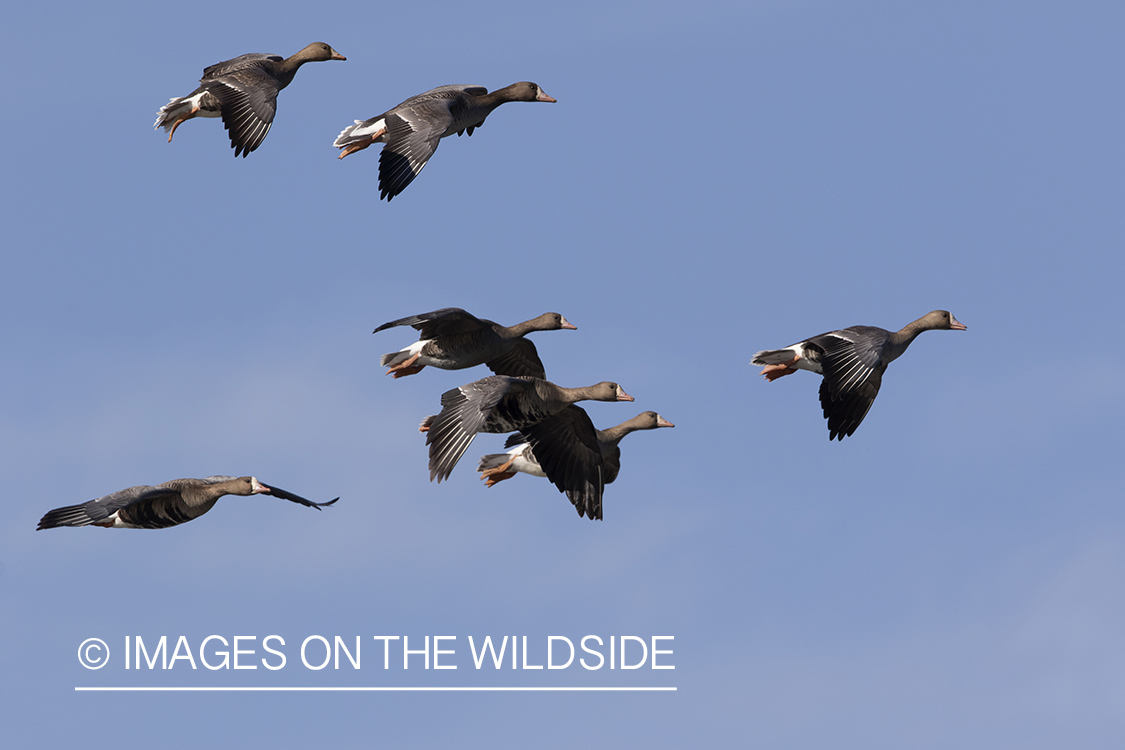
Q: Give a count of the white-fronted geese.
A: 7